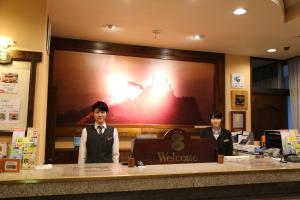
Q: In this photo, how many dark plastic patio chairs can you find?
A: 0